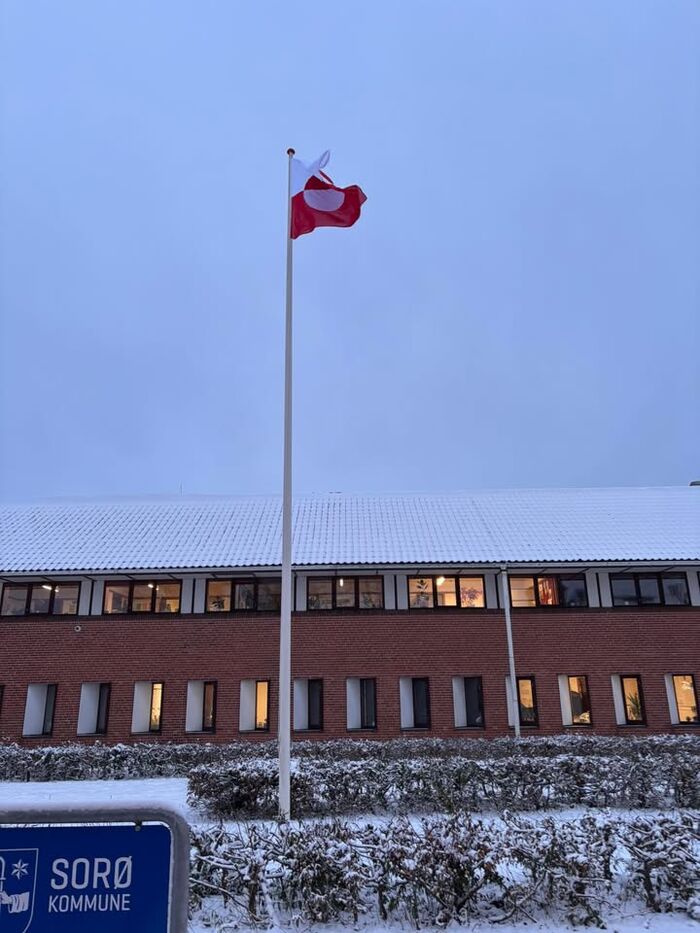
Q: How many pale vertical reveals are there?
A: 13